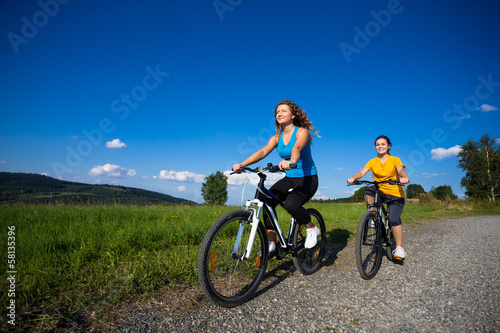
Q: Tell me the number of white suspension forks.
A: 1